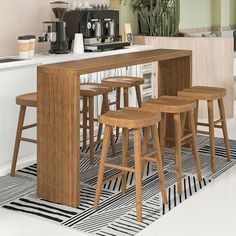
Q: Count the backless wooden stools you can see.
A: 6